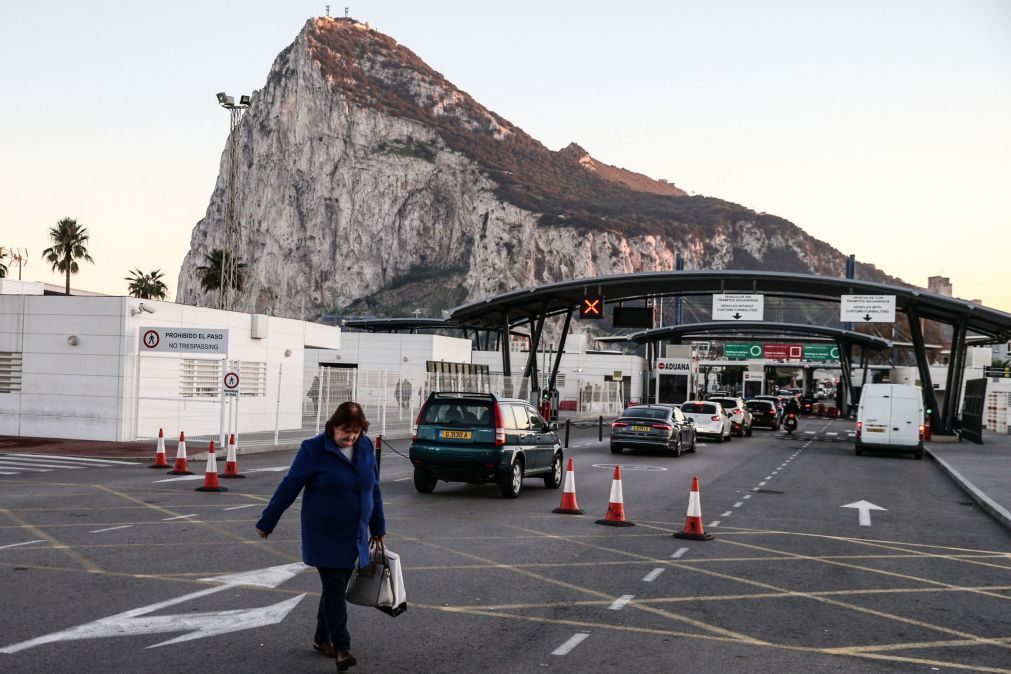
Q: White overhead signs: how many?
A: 2